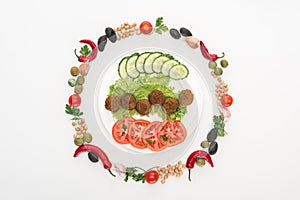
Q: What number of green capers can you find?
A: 11